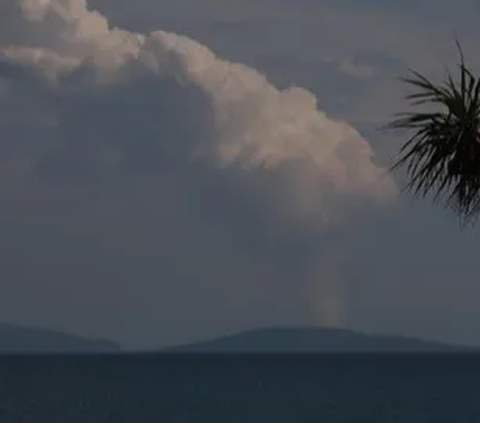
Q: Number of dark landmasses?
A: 2